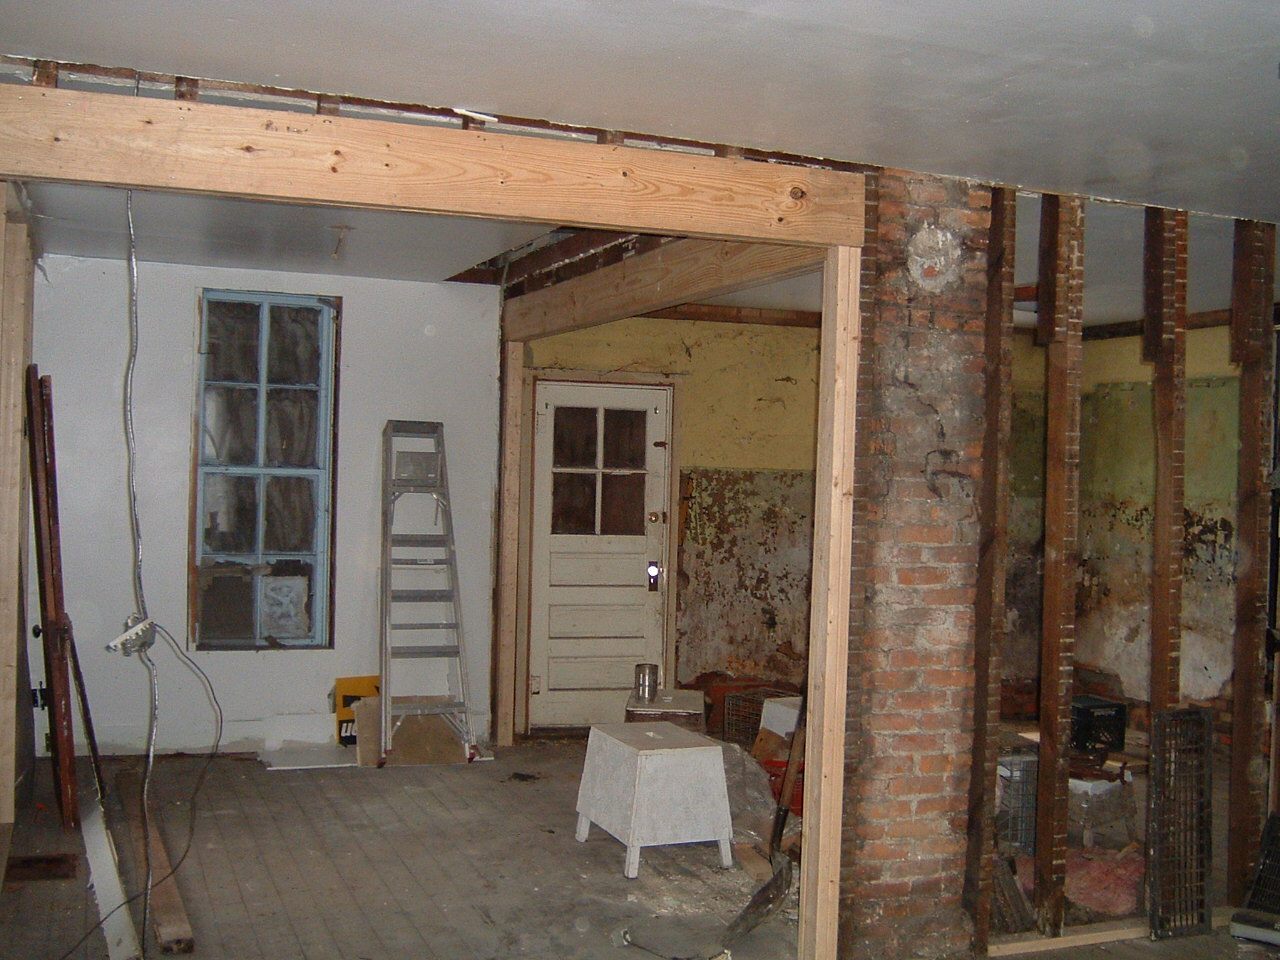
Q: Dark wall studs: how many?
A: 4